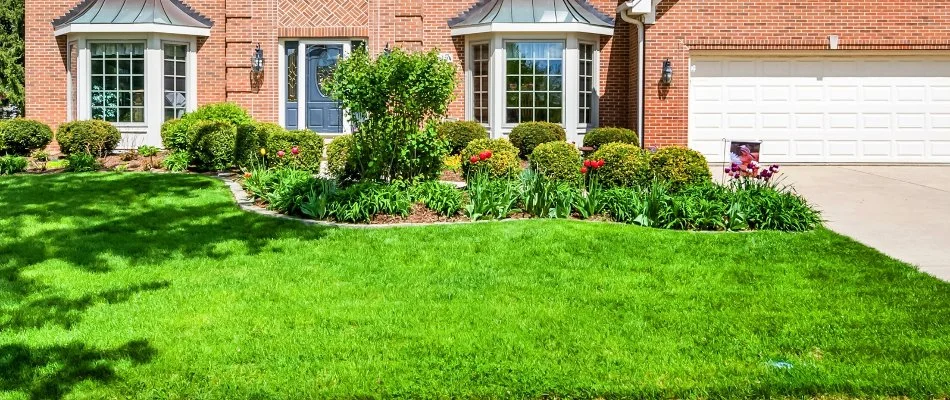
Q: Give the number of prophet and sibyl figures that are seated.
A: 0